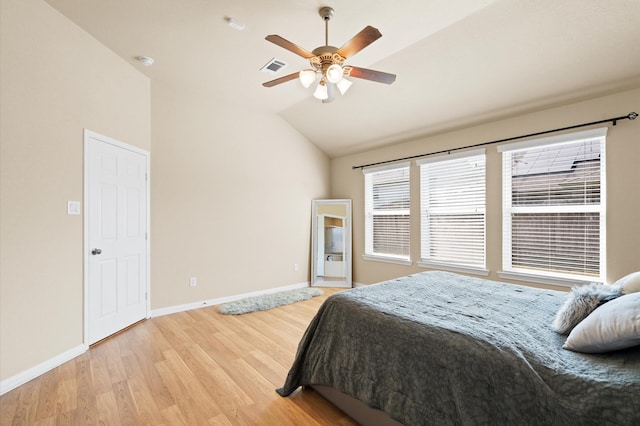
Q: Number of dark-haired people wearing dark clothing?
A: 0